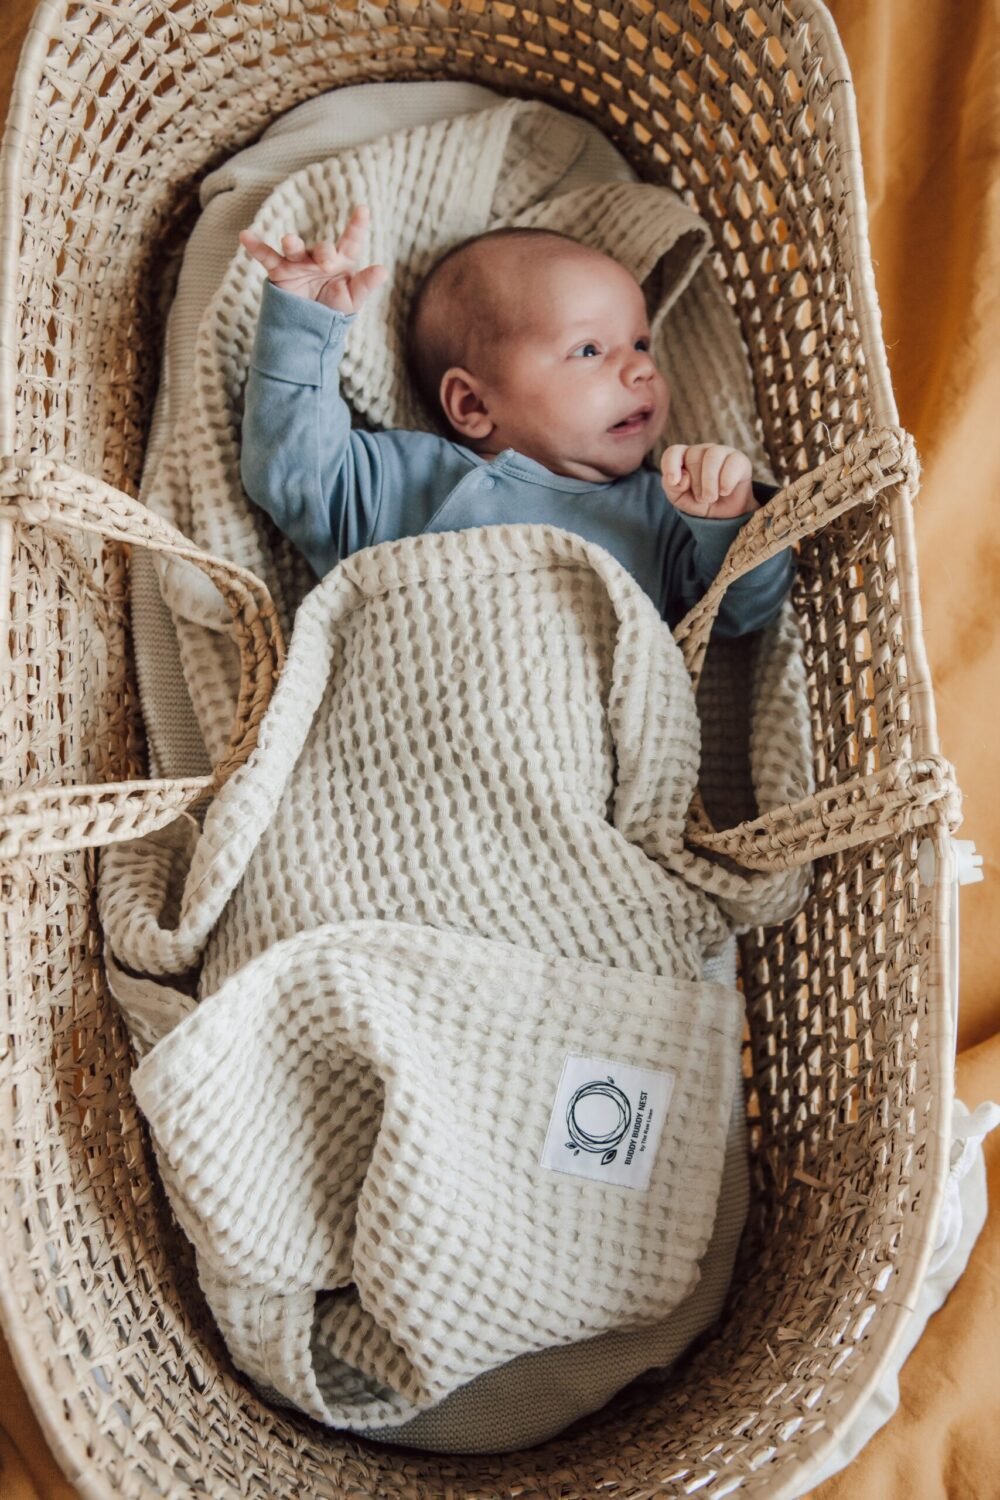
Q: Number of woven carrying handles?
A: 2